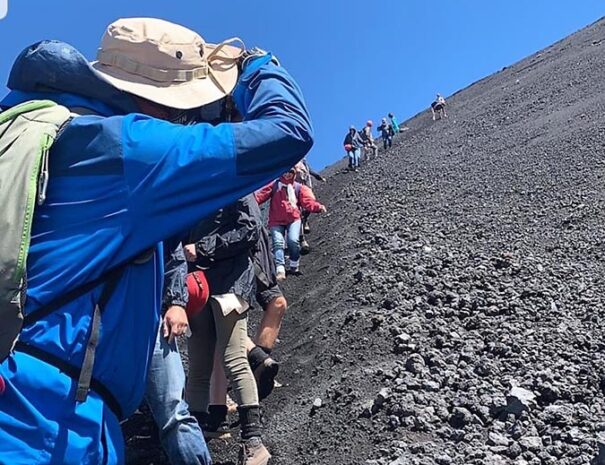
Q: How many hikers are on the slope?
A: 11